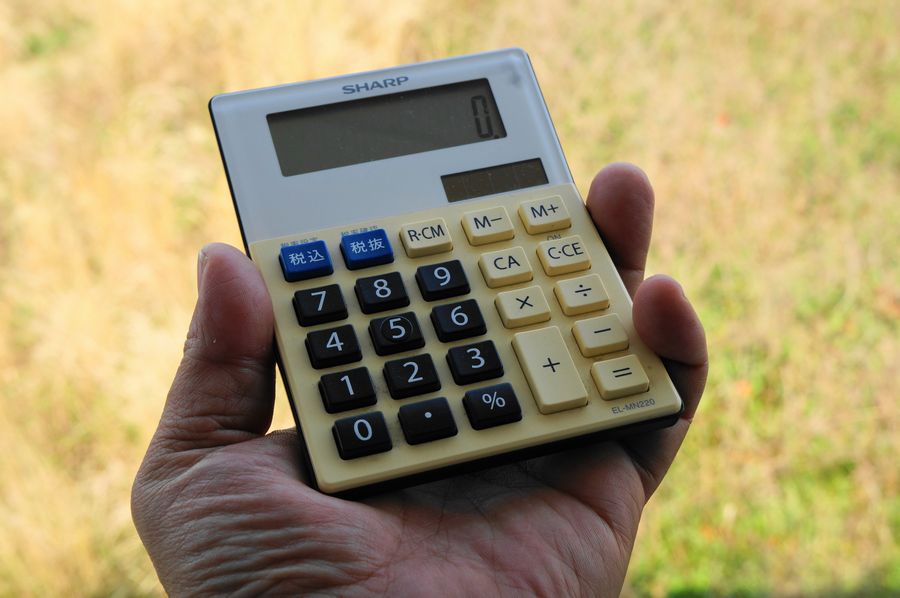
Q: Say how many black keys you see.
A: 12